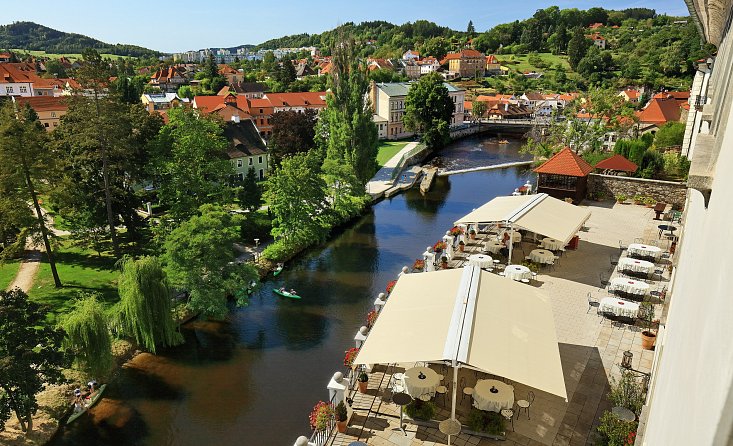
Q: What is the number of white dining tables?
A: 12